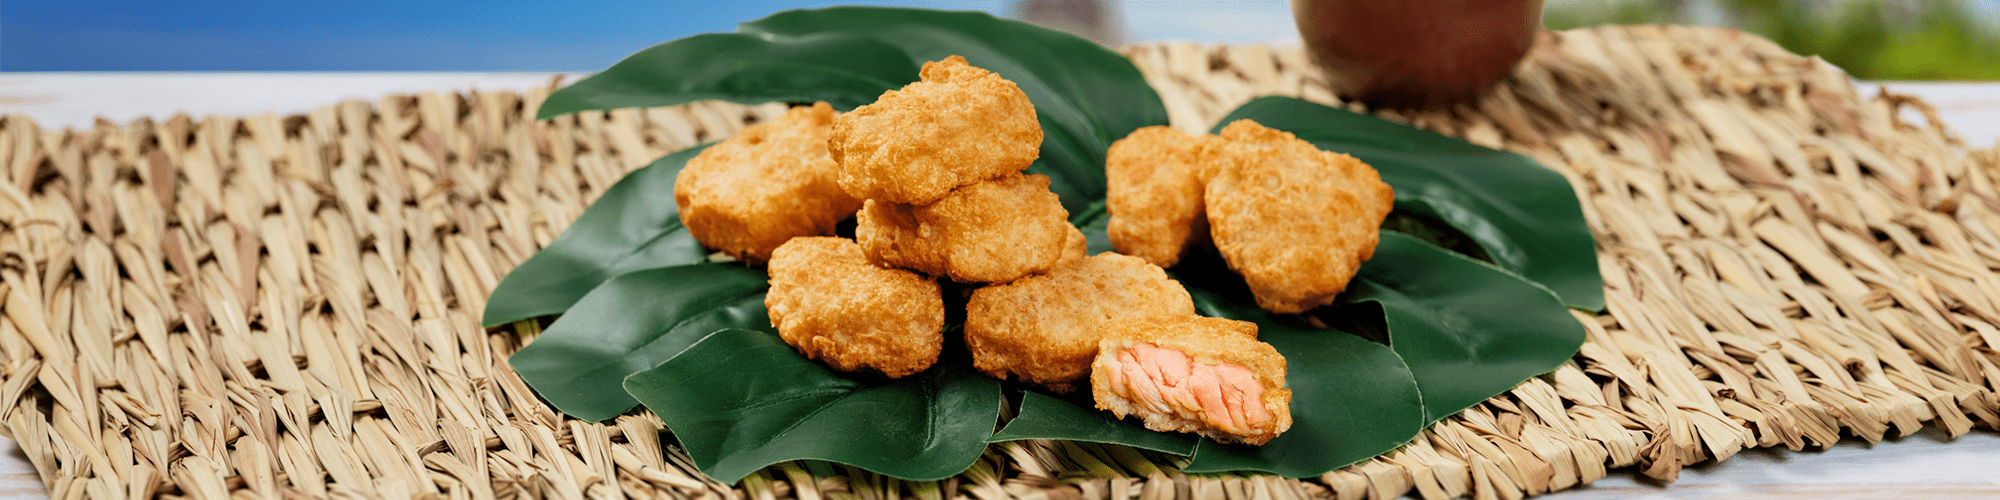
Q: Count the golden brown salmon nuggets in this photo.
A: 9